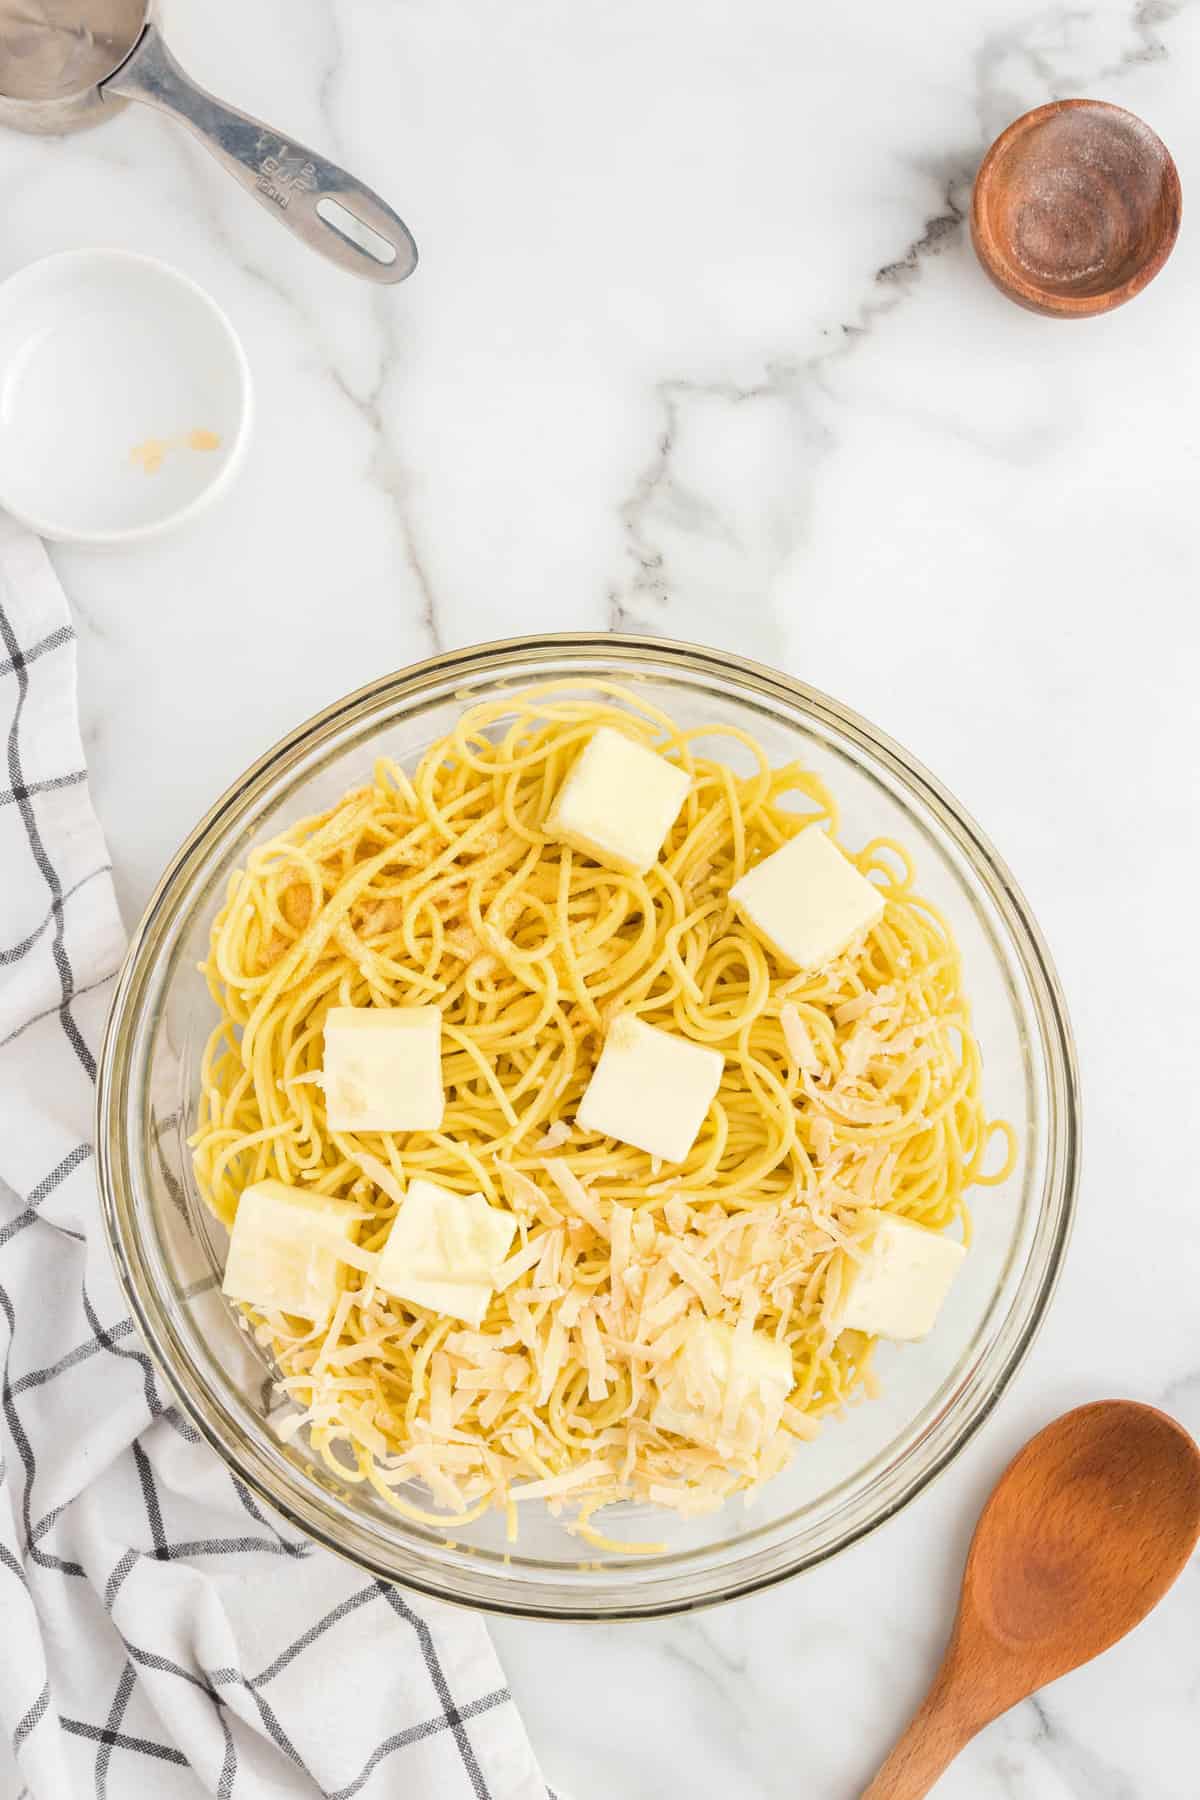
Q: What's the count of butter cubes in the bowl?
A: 8